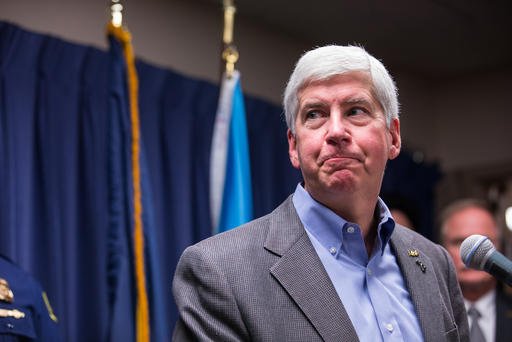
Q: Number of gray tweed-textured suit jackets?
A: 1